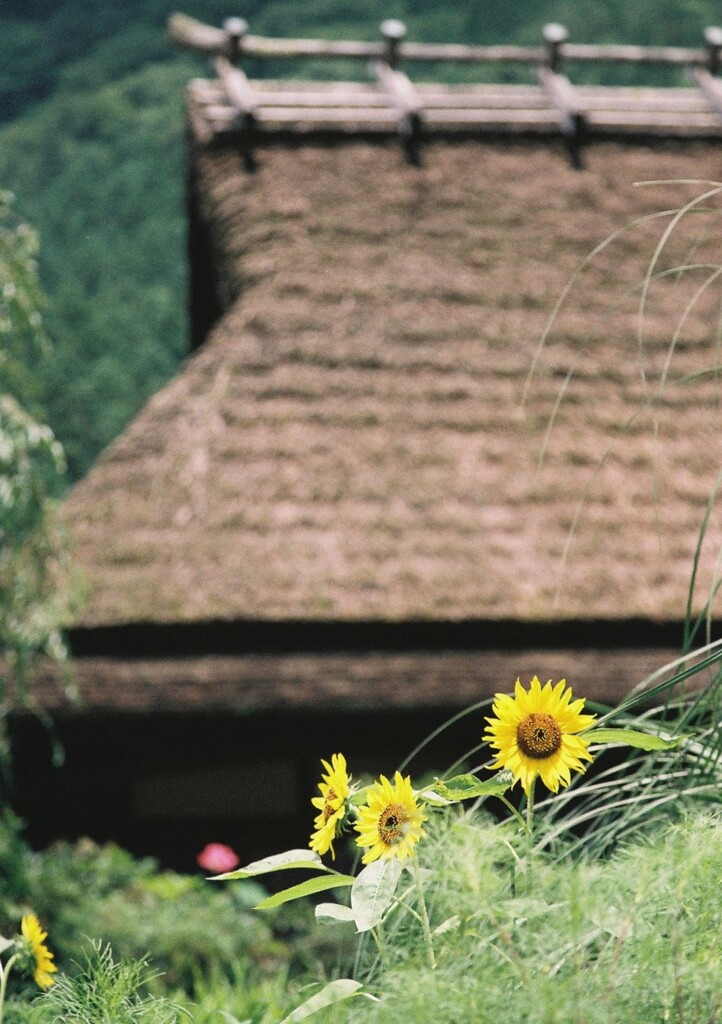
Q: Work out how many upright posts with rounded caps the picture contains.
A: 4